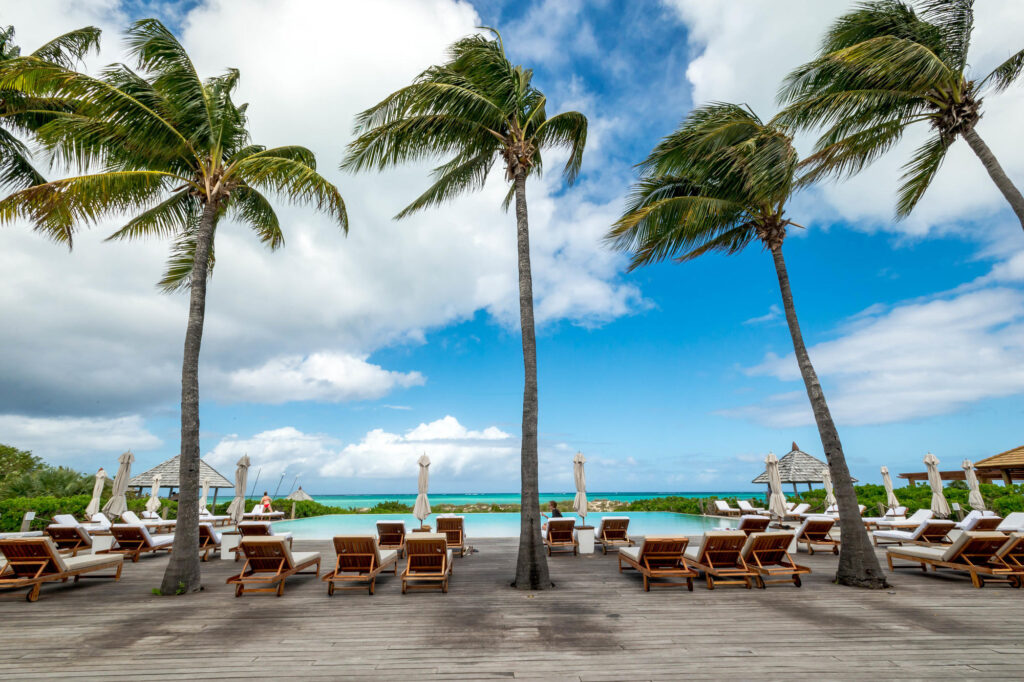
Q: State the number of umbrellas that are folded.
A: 12